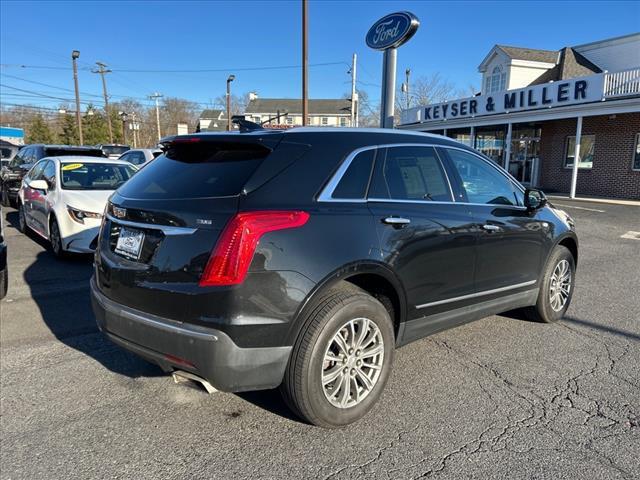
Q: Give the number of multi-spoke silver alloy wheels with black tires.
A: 2